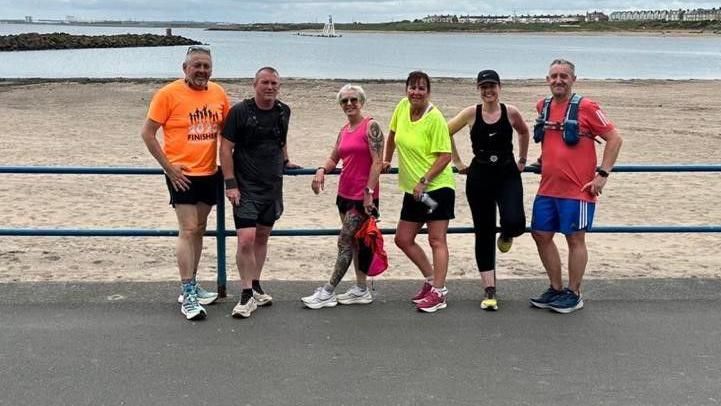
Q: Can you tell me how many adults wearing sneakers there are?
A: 6